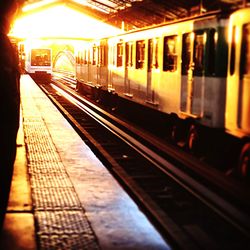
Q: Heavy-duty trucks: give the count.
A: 0